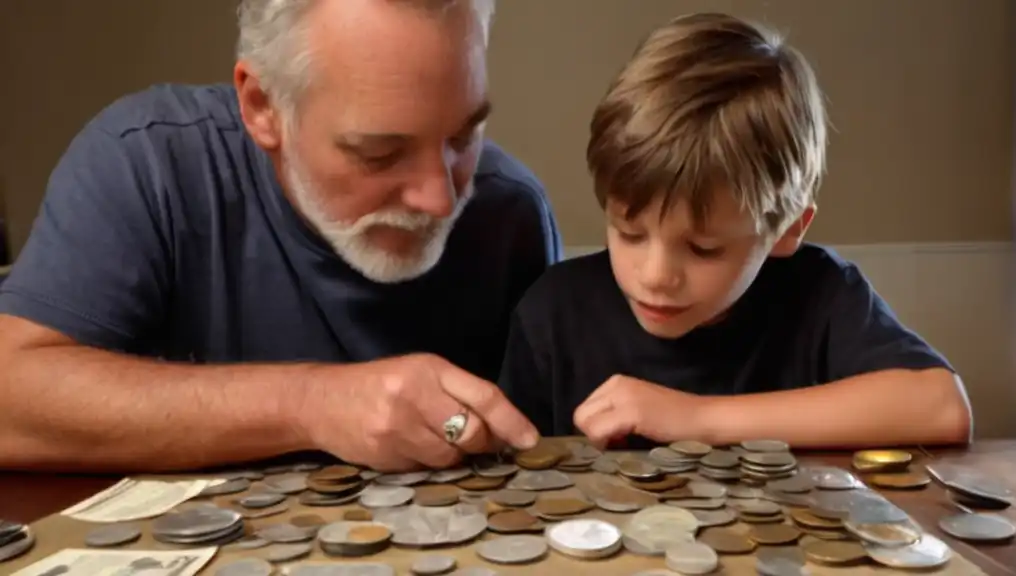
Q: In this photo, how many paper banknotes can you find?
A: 2